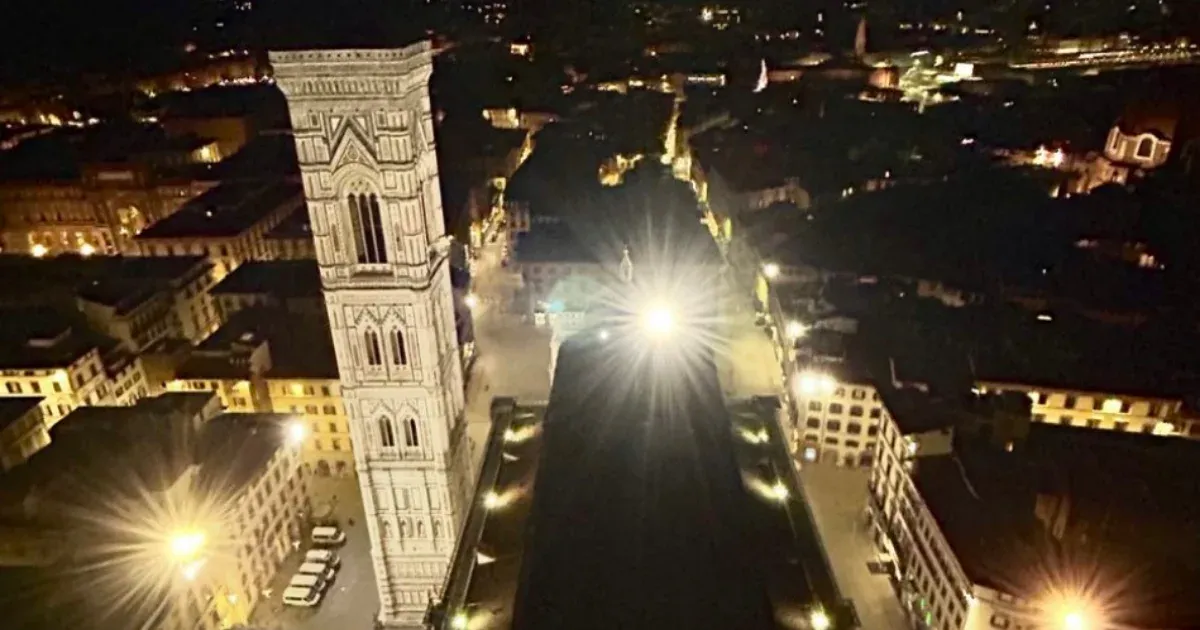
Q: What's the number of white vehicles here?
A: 5